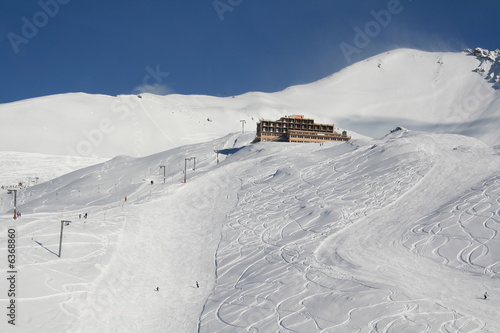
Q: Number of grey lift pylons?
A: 7